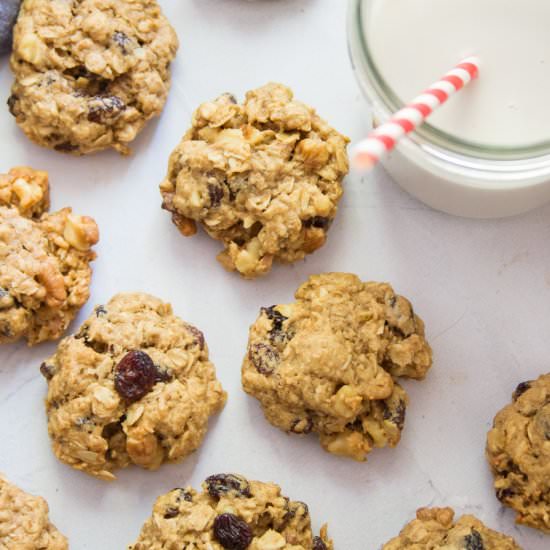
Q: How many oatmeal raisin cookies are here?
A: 9